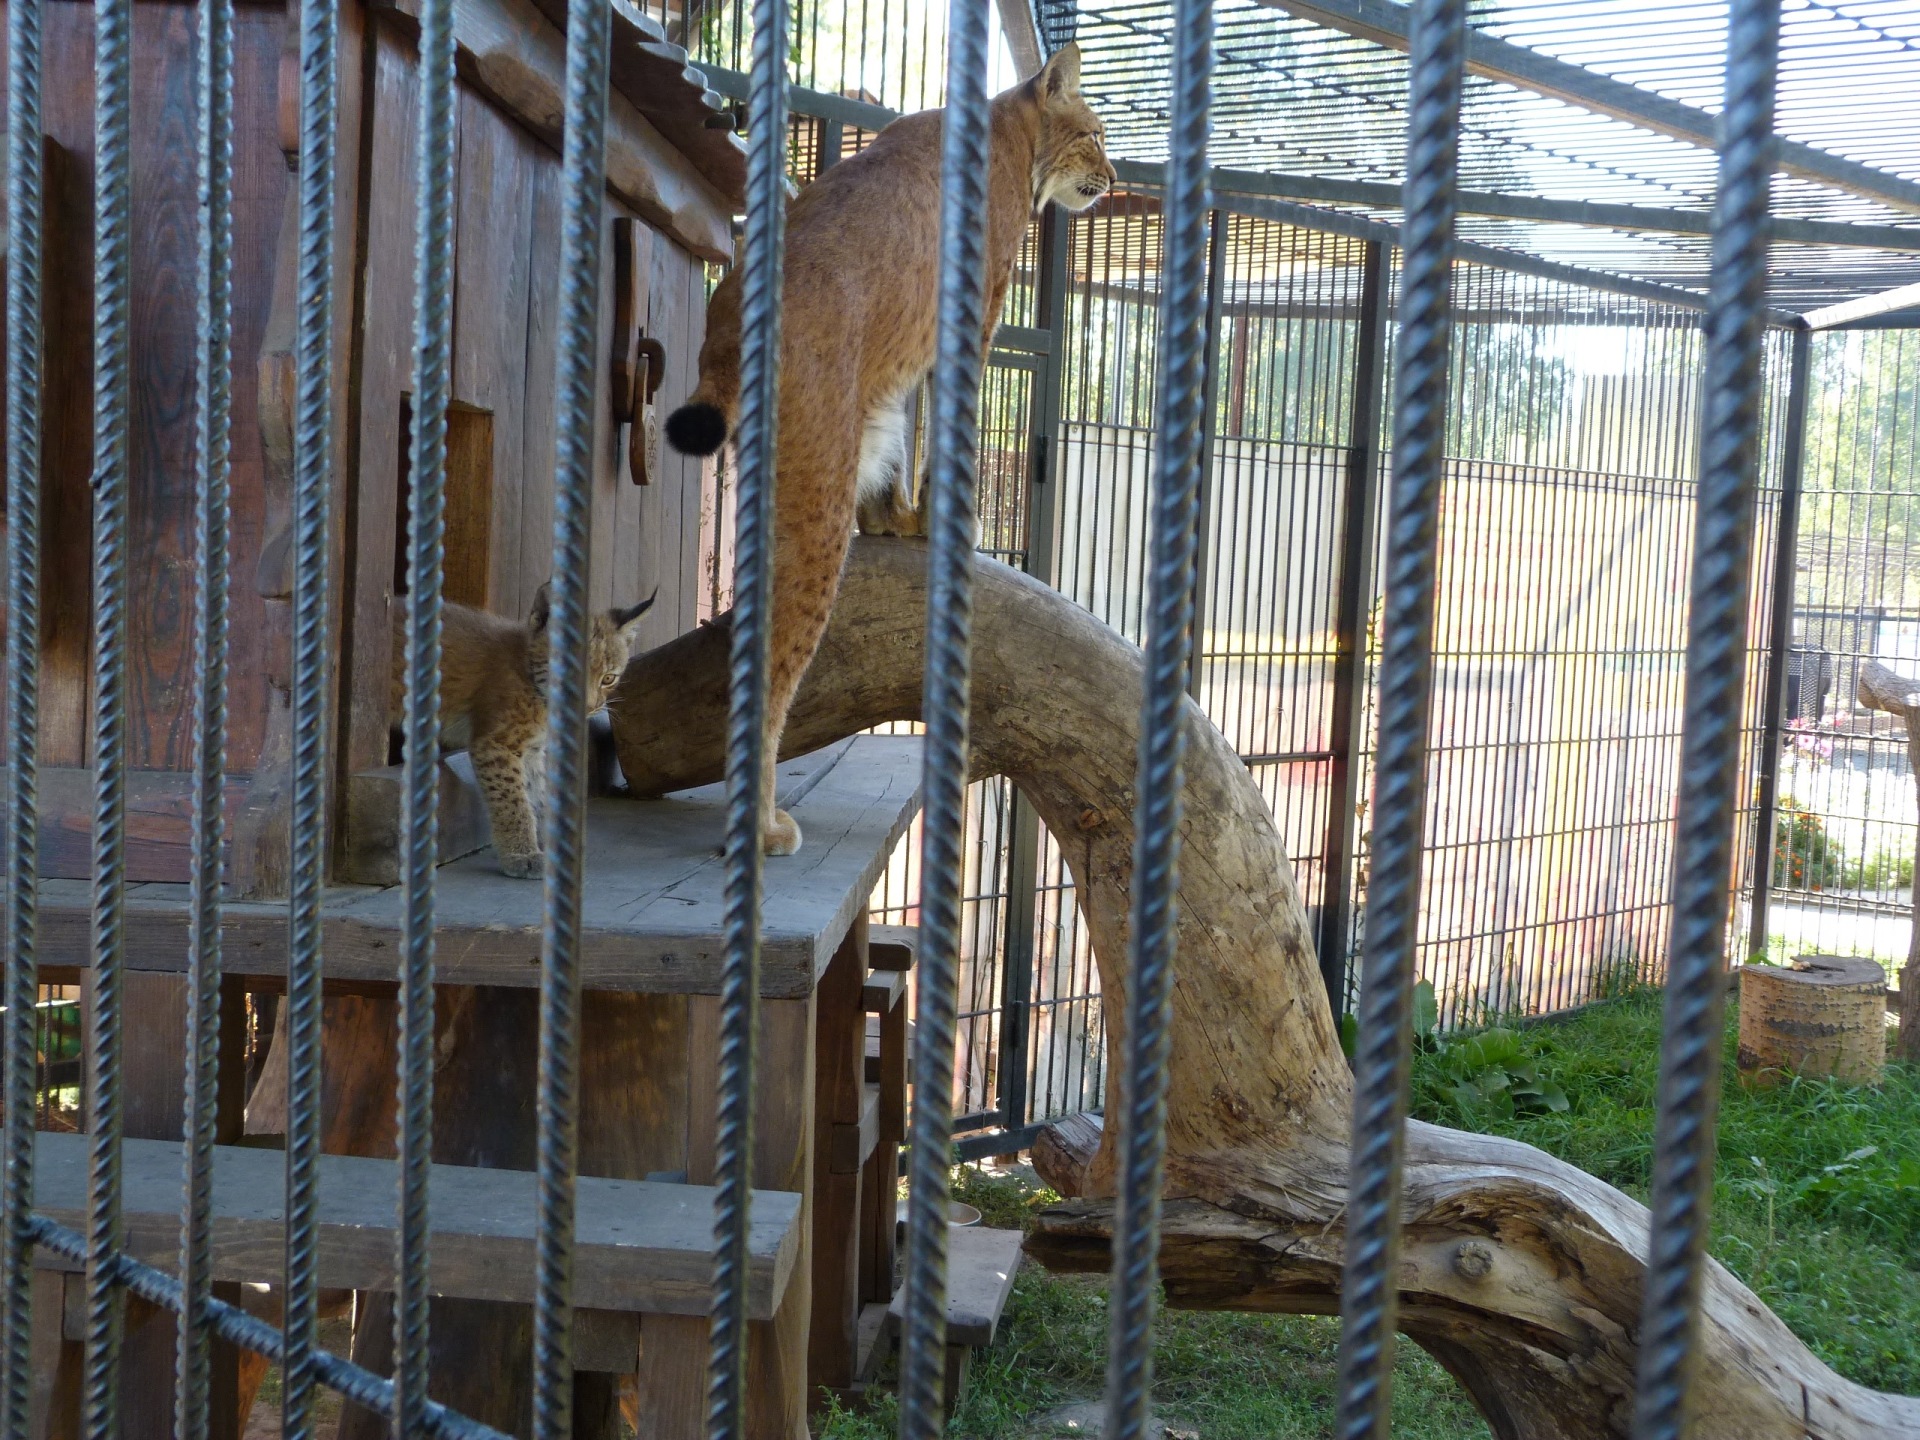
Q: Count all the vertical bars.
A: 11